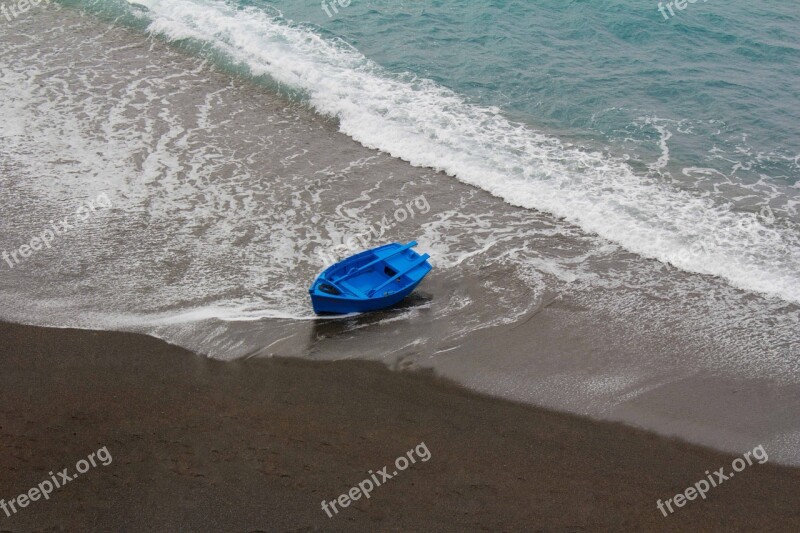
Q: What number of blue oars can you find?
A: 2